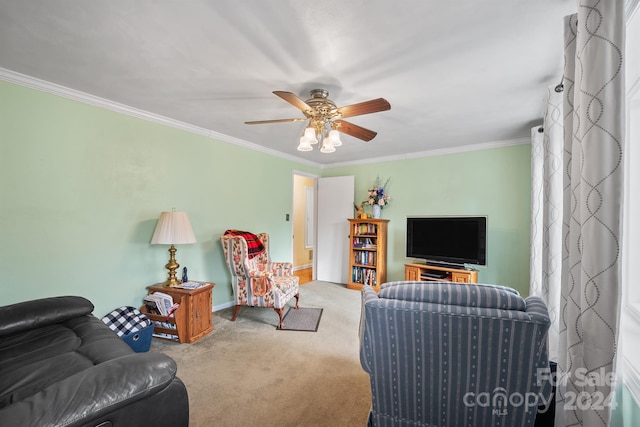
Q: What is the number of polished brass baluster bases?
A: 1